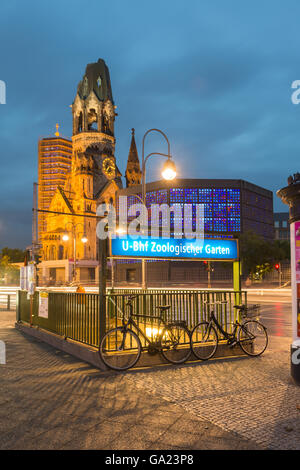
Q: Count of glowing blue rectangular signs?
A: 1